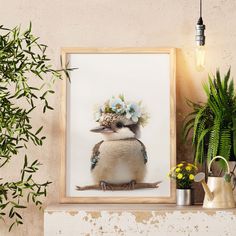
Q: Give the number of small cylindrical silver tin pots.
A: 1